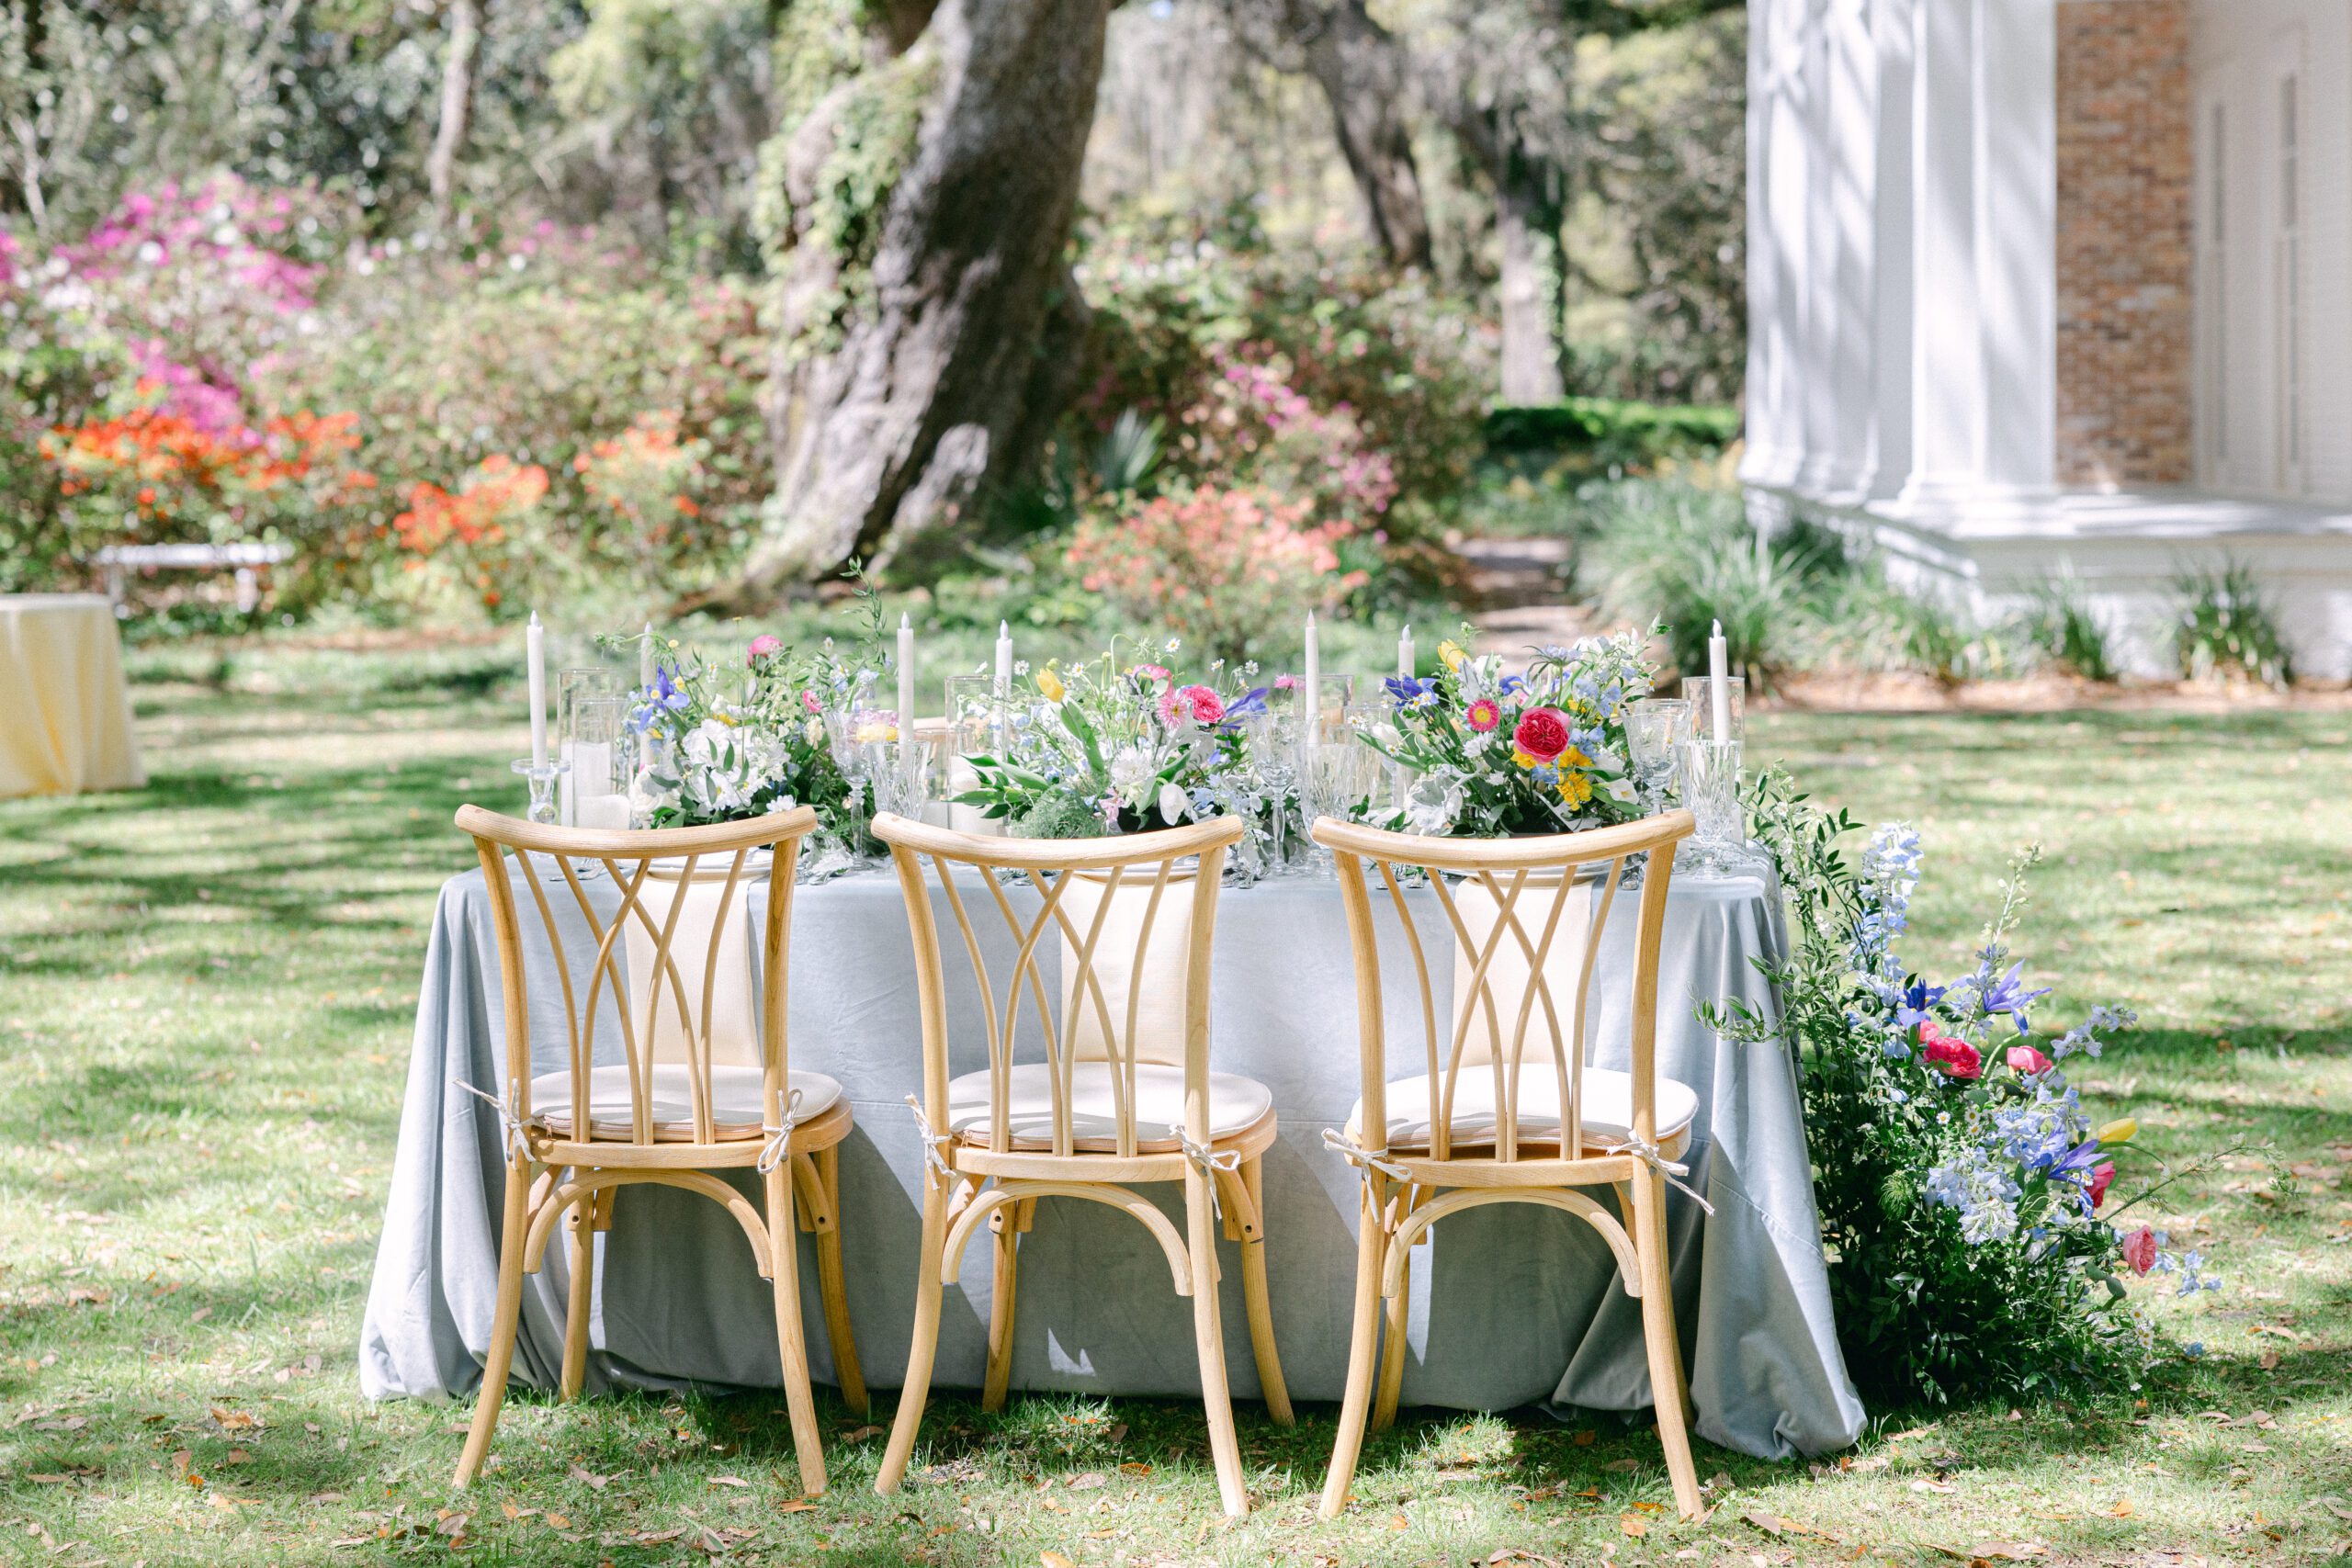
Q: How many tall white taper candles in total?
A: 7